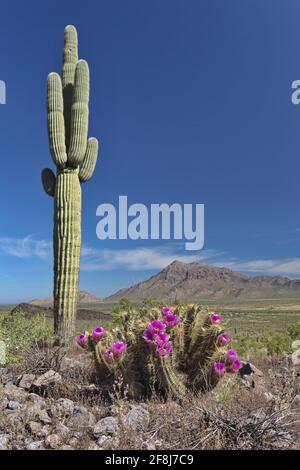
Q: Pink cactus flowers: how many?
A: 15